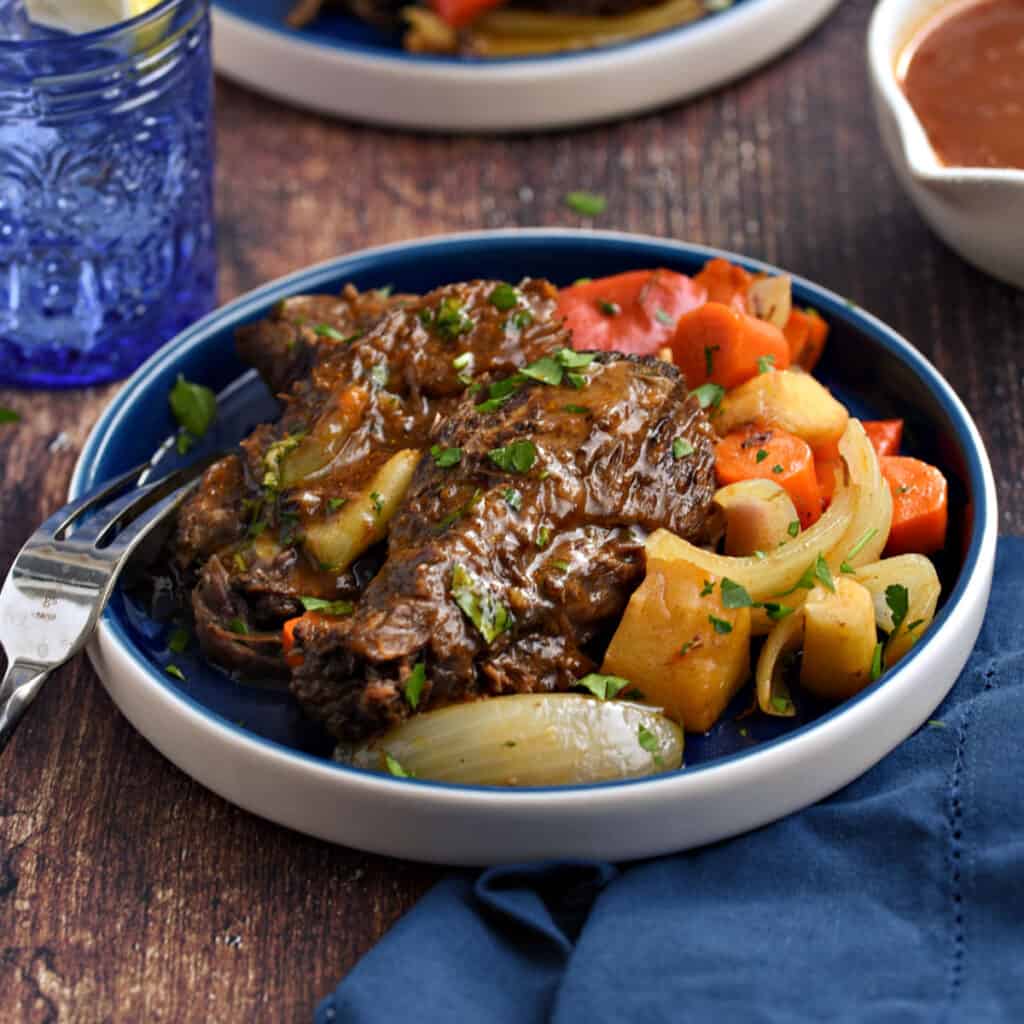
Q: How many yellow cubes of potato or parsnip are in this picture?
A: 3